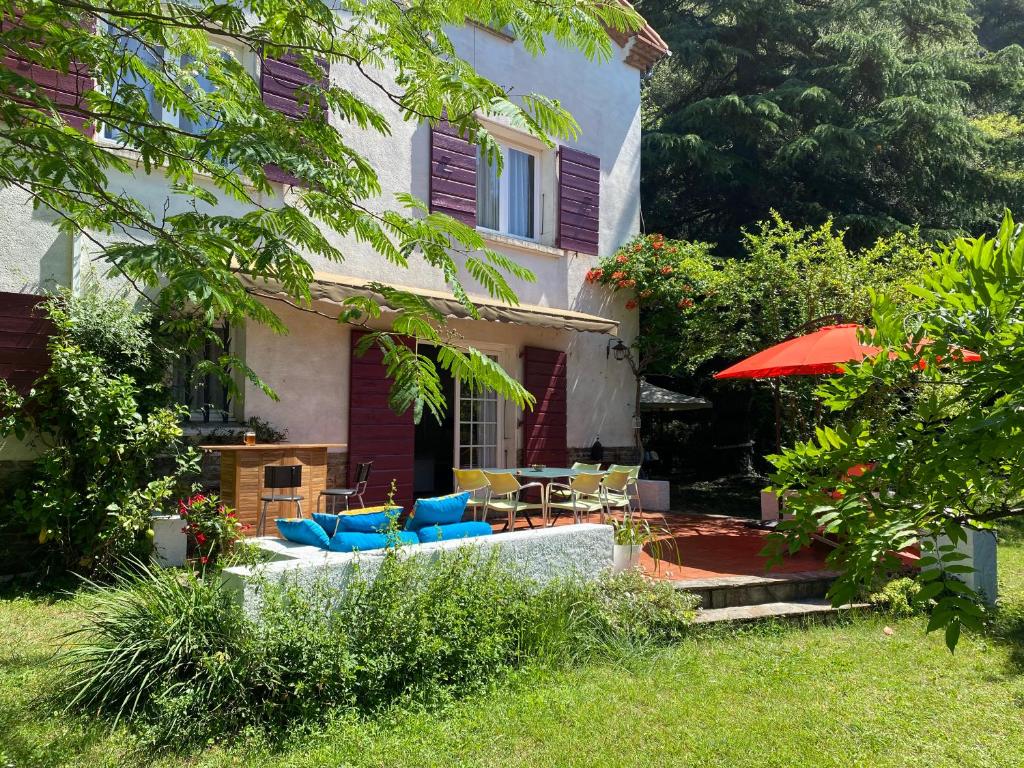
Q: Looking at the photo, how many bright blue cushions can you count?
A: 6